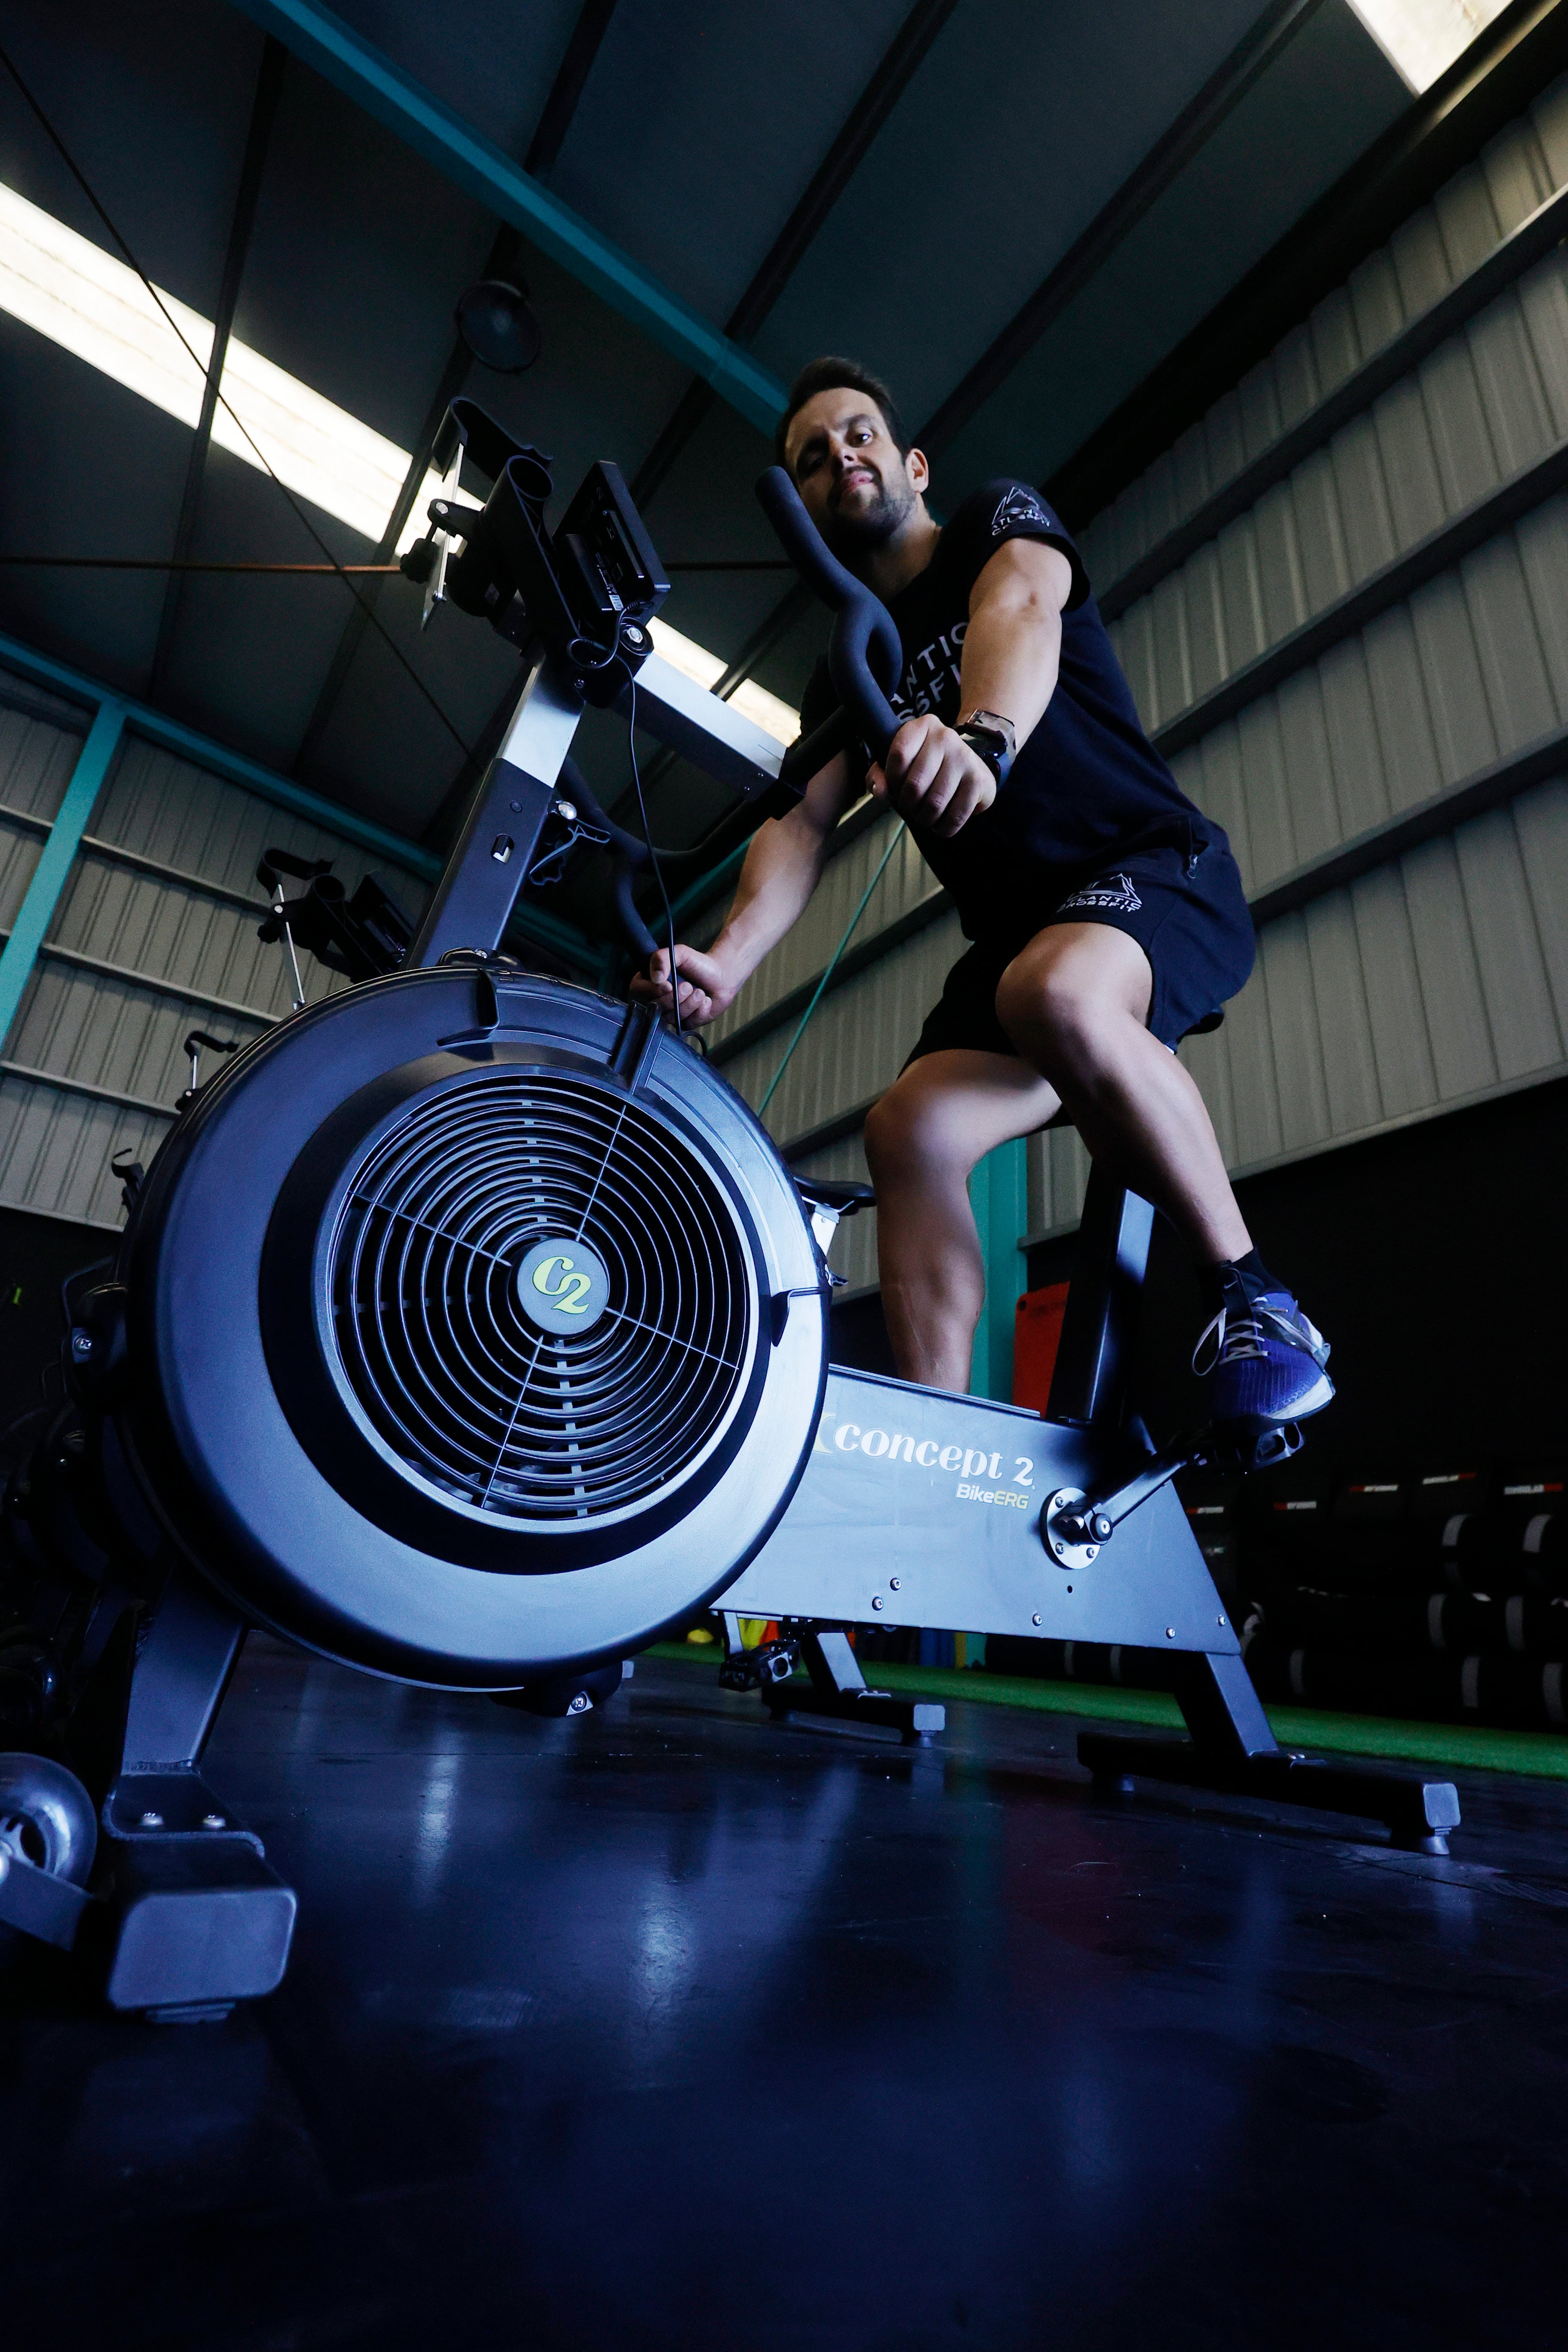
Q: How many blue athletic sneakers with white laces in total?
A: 1